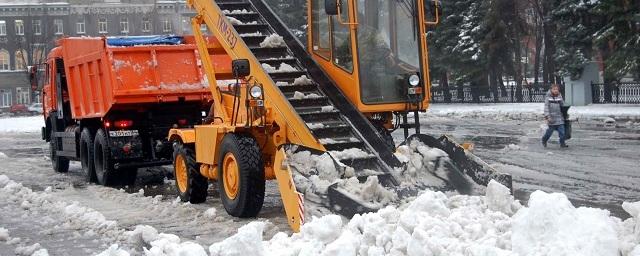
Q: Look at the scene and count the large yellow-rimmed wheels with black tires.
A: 2